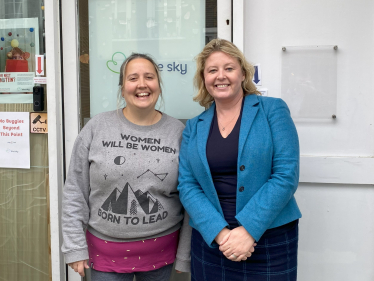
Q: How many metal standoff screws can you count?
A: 3